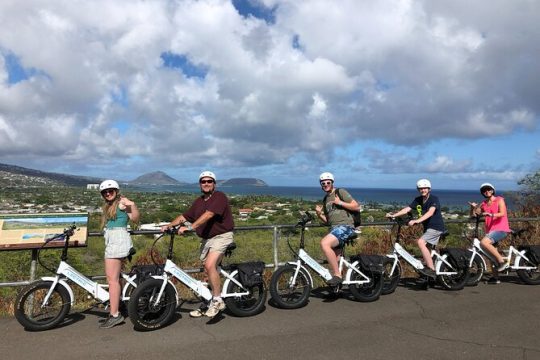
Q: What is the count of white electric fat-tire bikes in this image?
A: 5